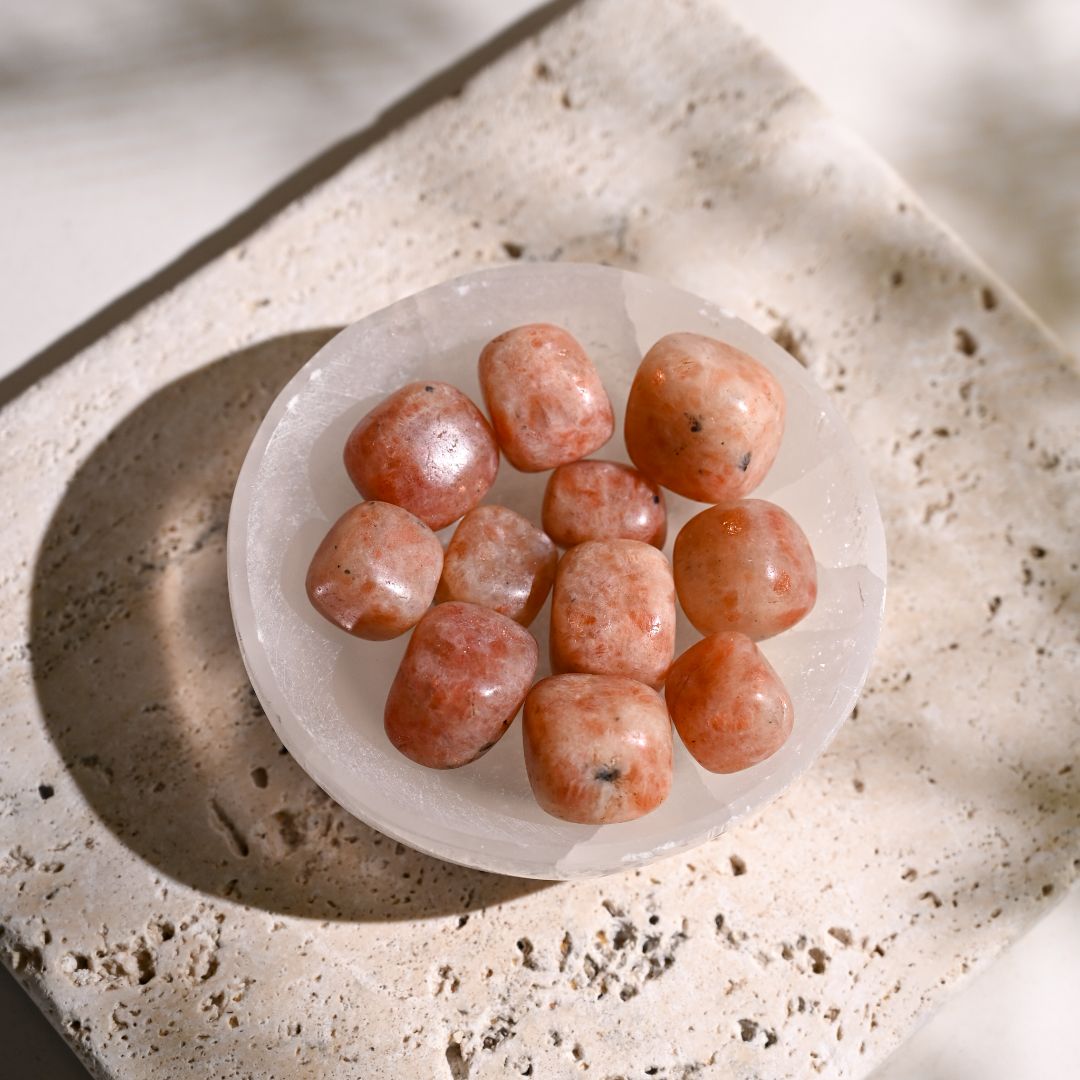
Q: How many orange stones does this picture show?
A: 11